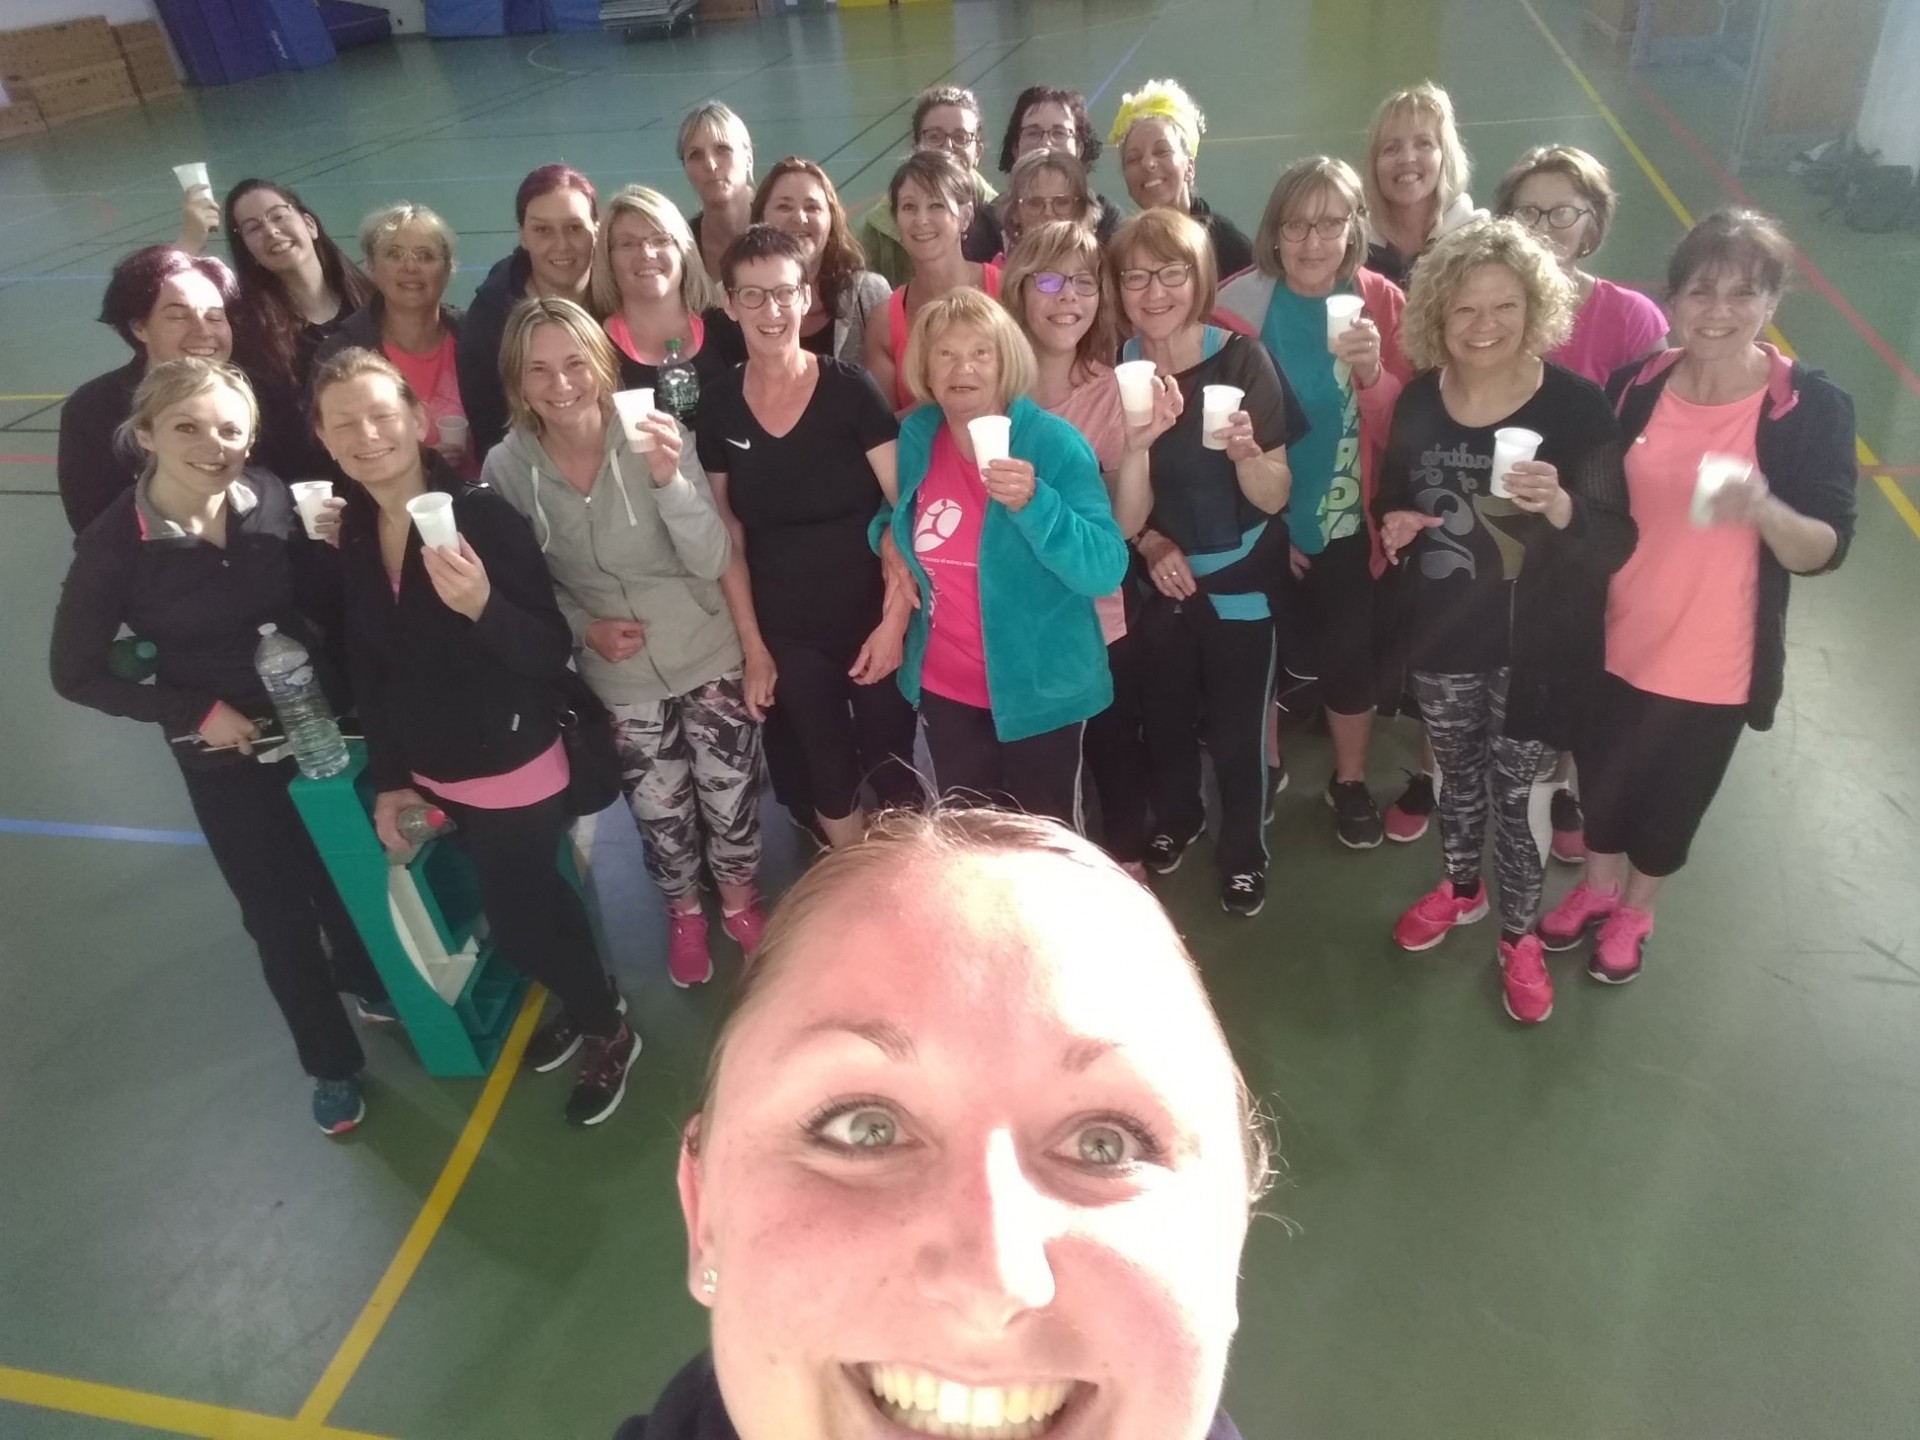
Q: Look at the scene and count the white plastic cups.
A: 11